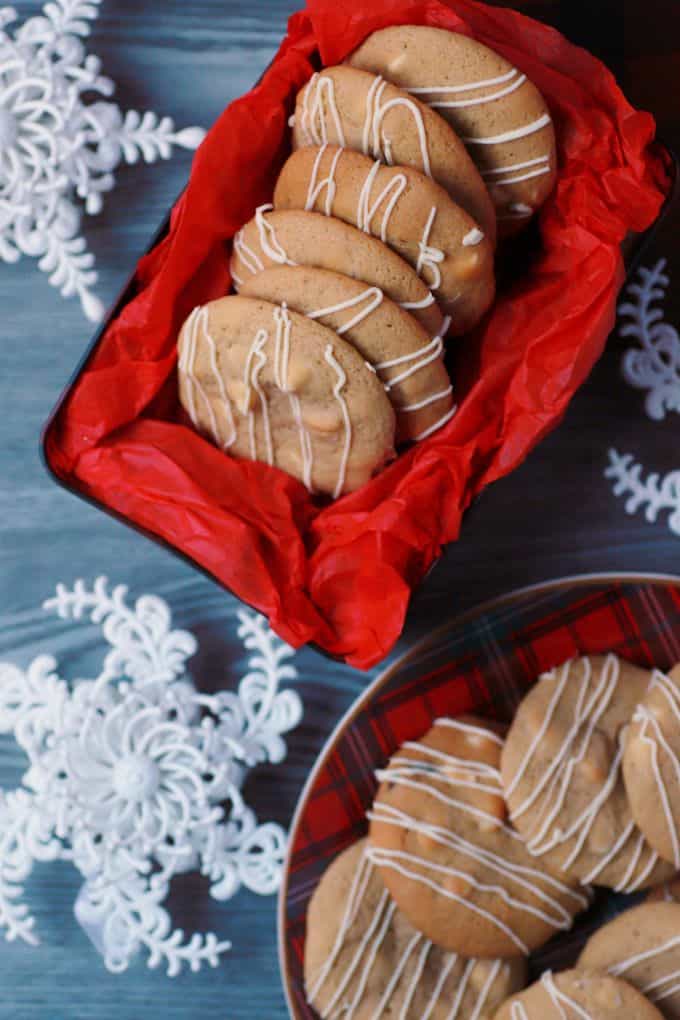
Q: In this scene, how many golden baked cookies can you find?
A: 12